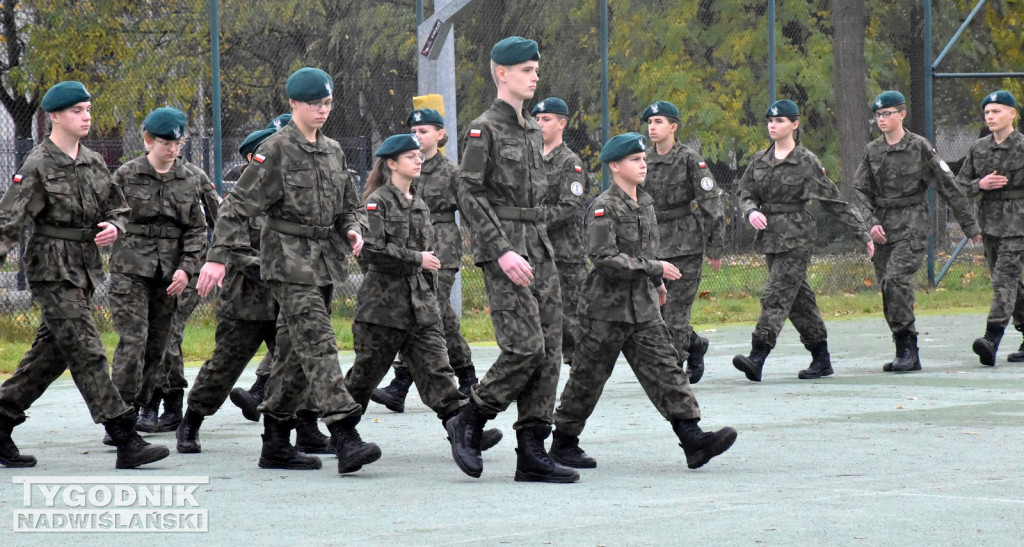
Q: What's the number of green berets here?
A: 14